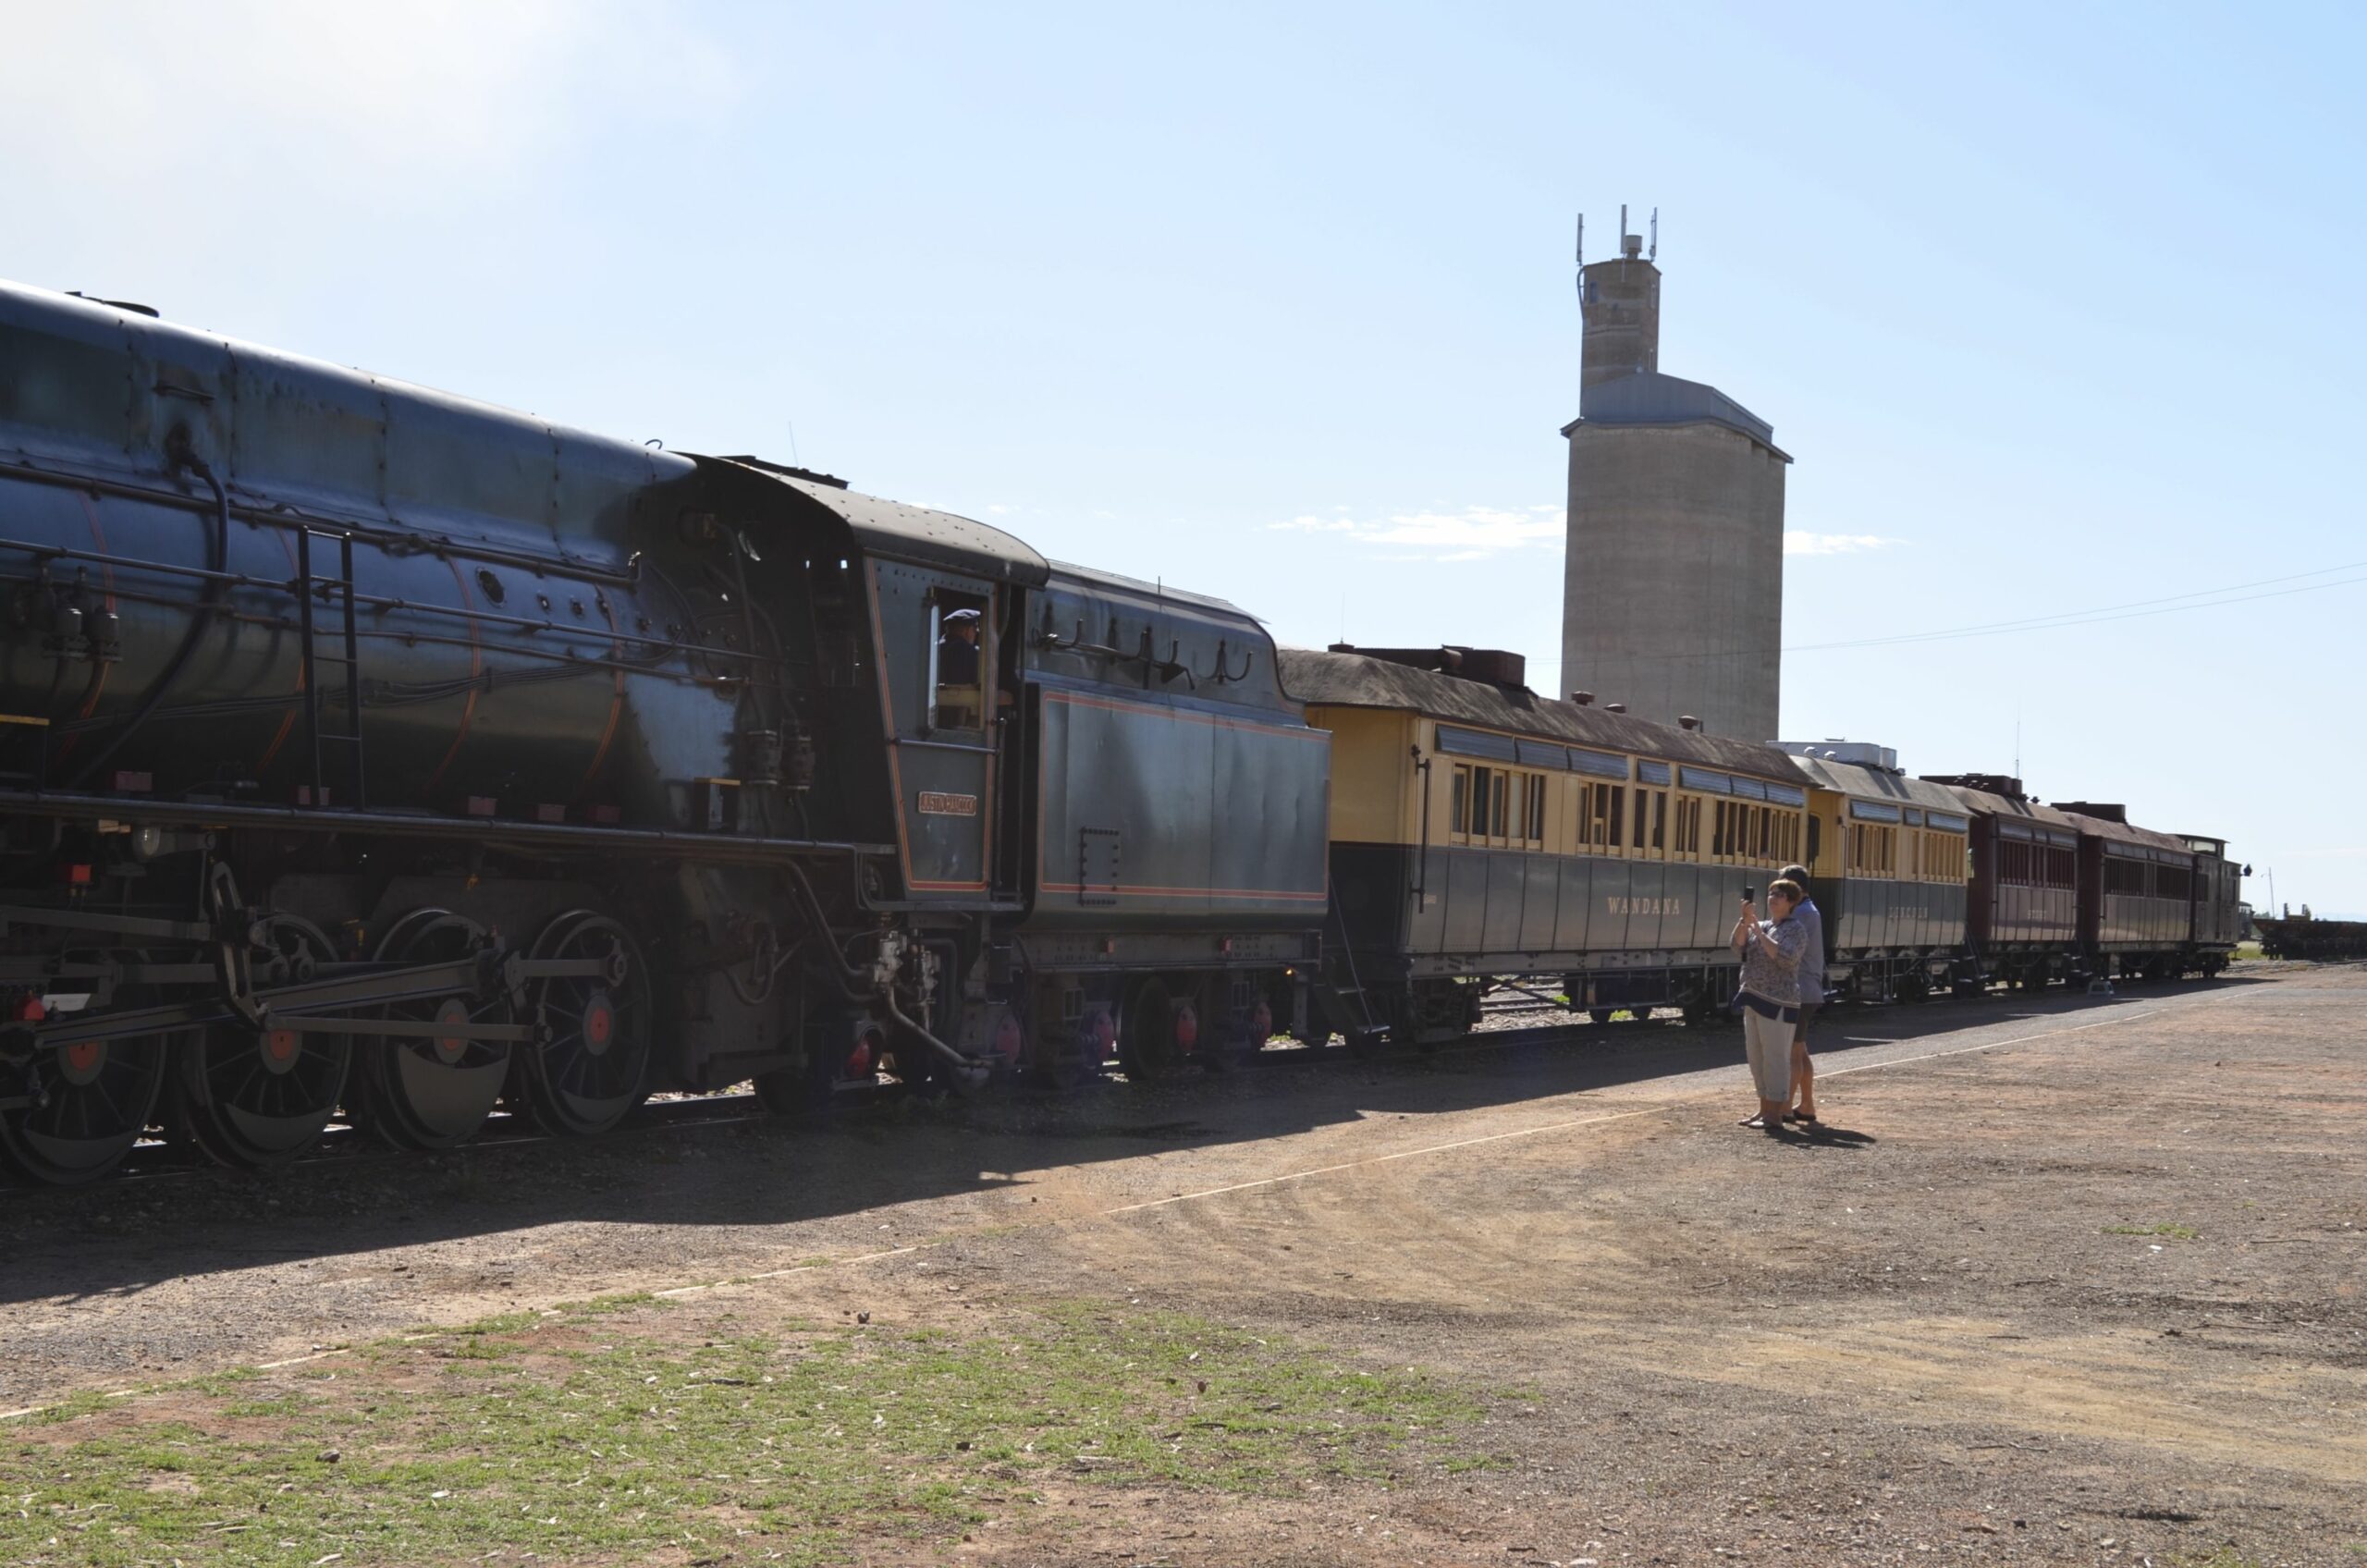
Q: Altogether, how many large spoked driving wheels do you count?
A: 4